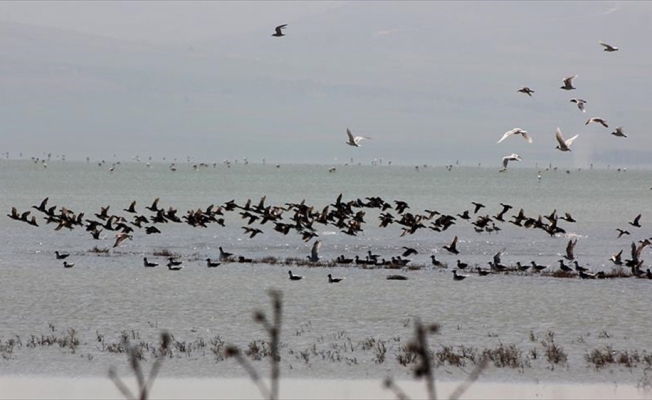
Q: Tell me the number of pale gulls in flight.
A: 11